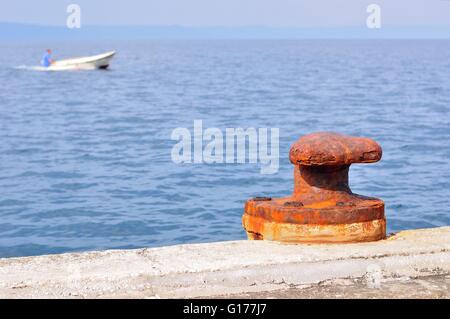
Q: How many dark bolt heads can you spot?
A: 3